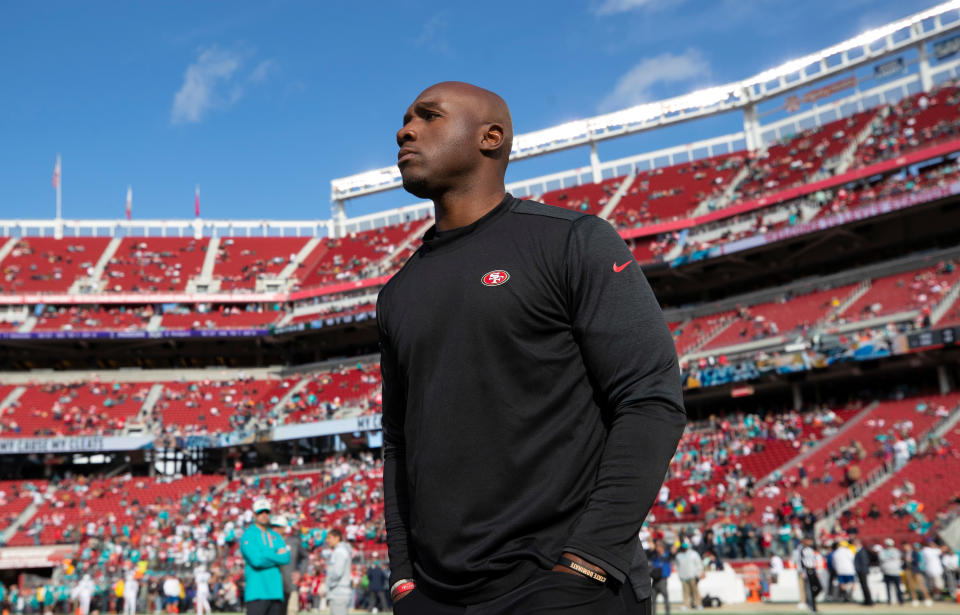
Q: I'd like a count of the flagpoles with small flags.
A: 3